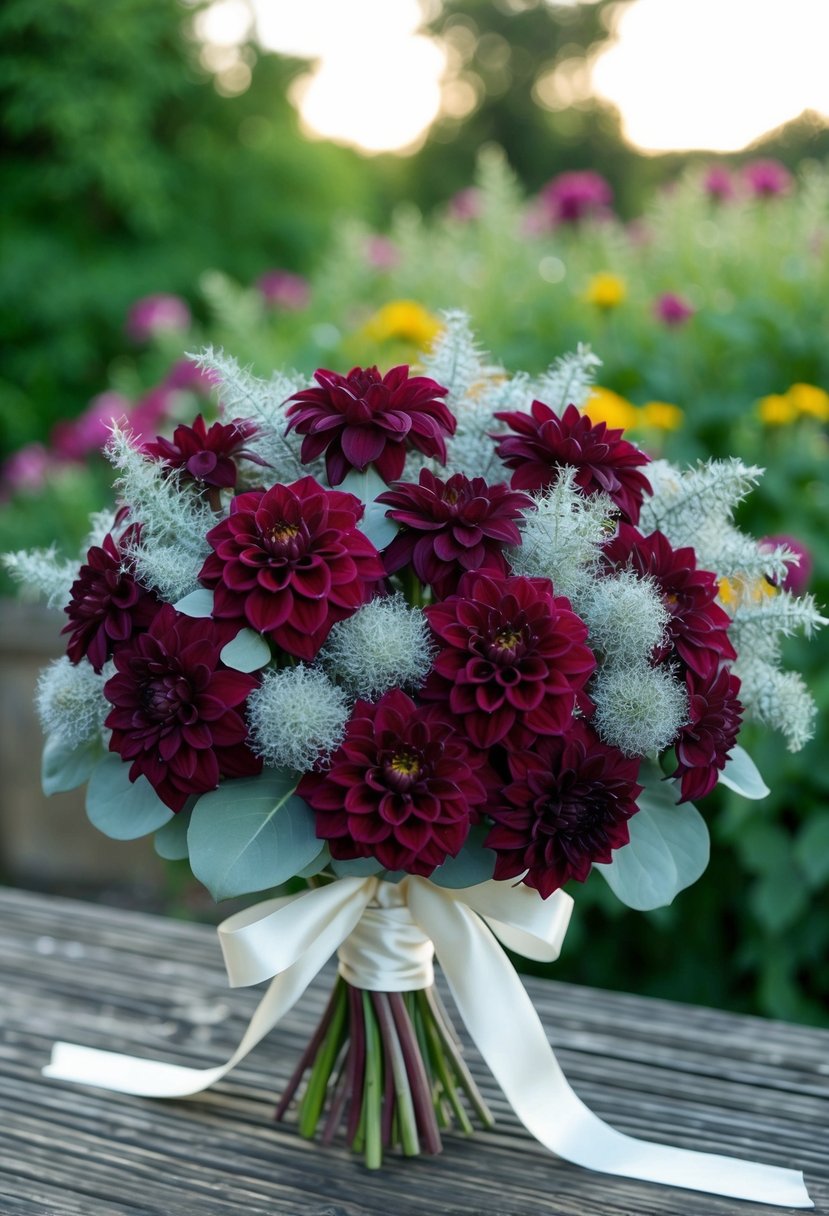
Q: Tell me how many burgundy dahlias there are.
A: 12